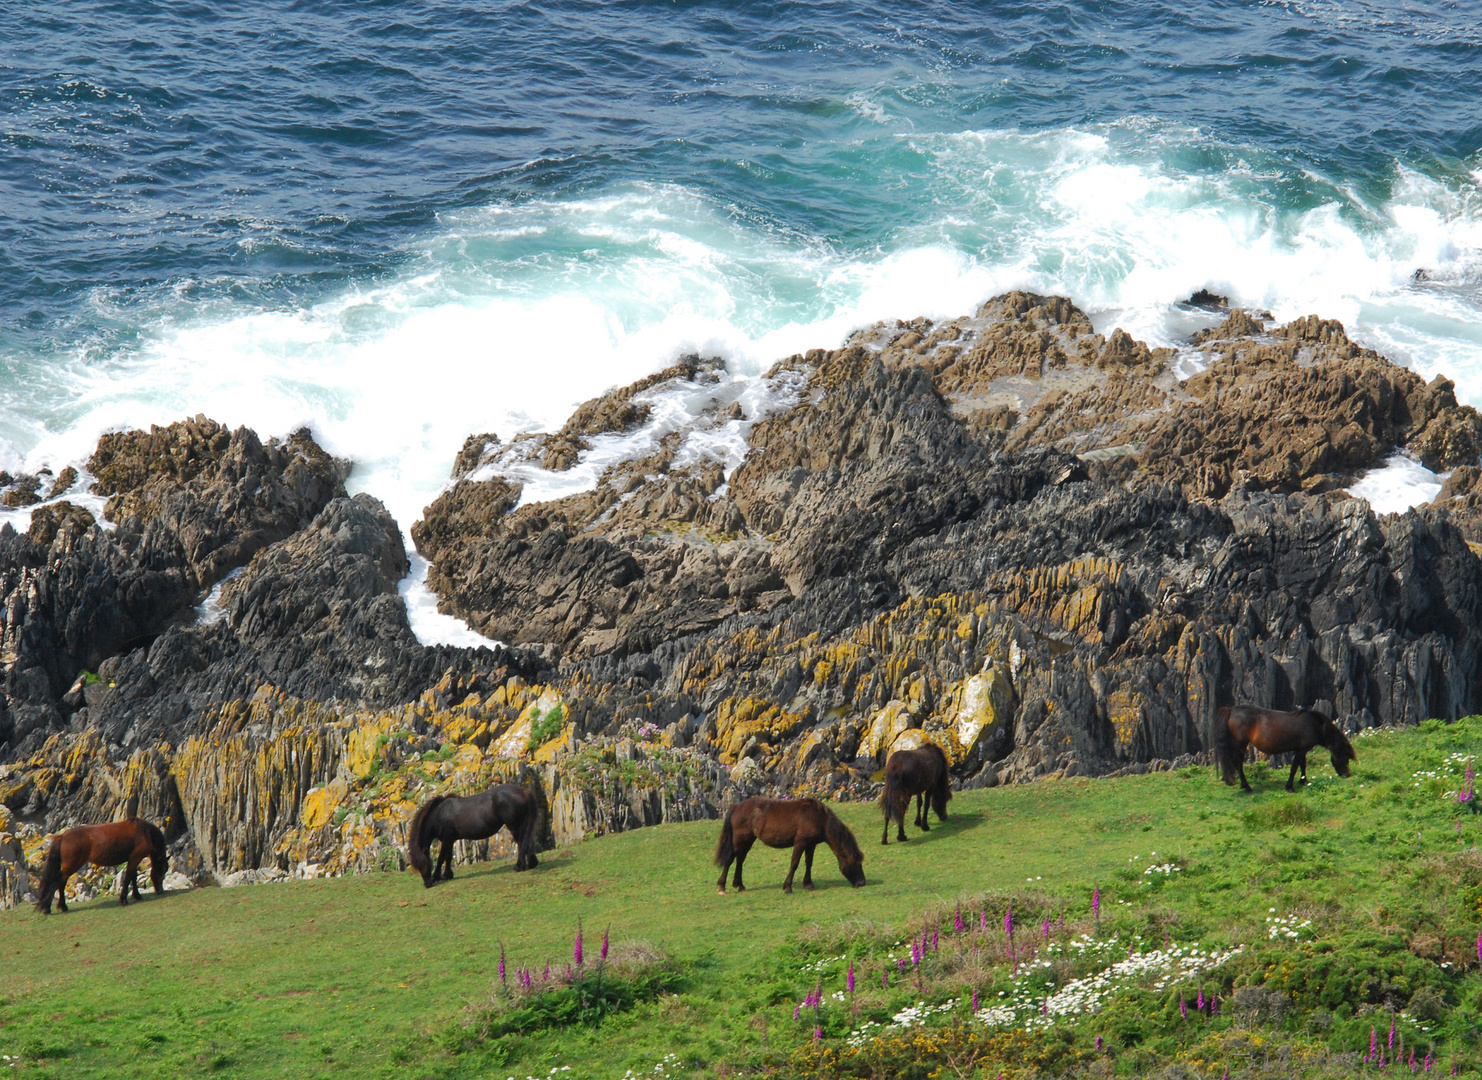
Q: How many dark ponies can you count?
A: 5